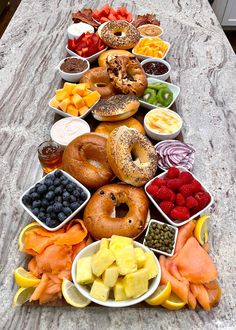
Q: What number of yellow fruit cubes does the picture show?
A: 11